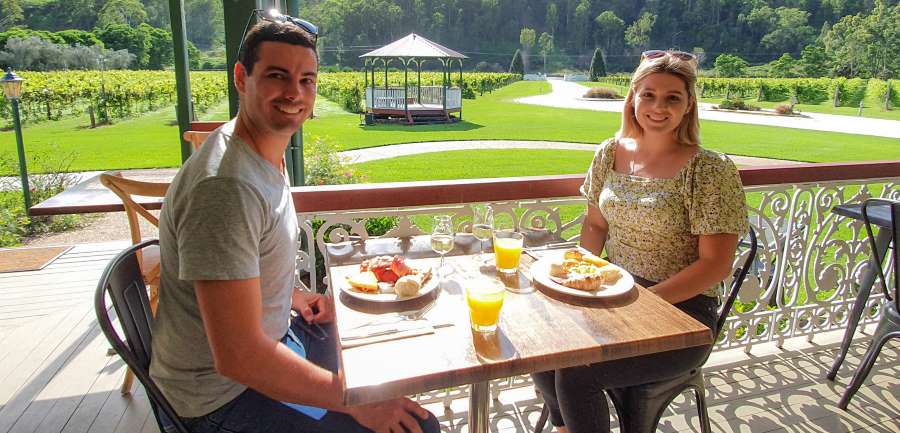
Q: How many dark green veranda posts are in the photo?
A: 2